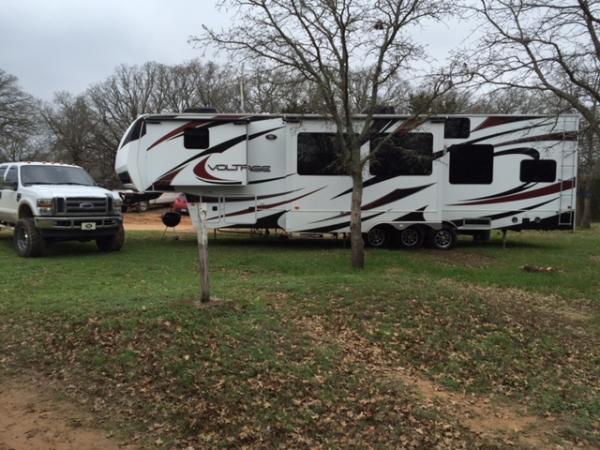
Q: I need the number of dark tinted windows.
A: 6